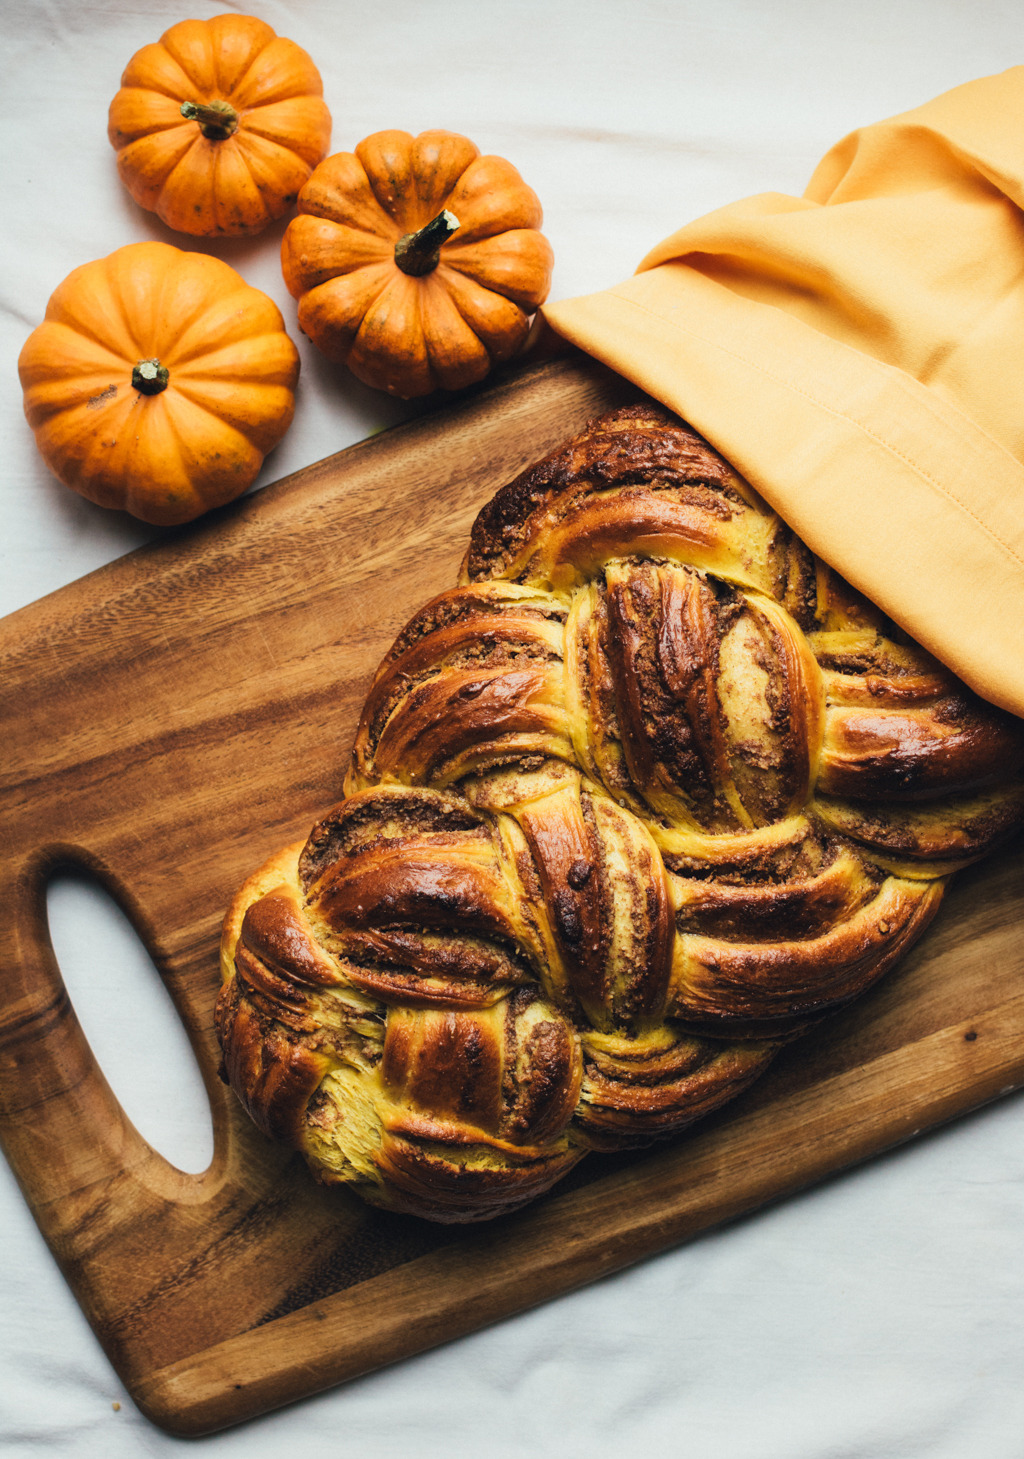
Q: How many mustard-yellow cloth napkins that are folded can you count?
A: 1